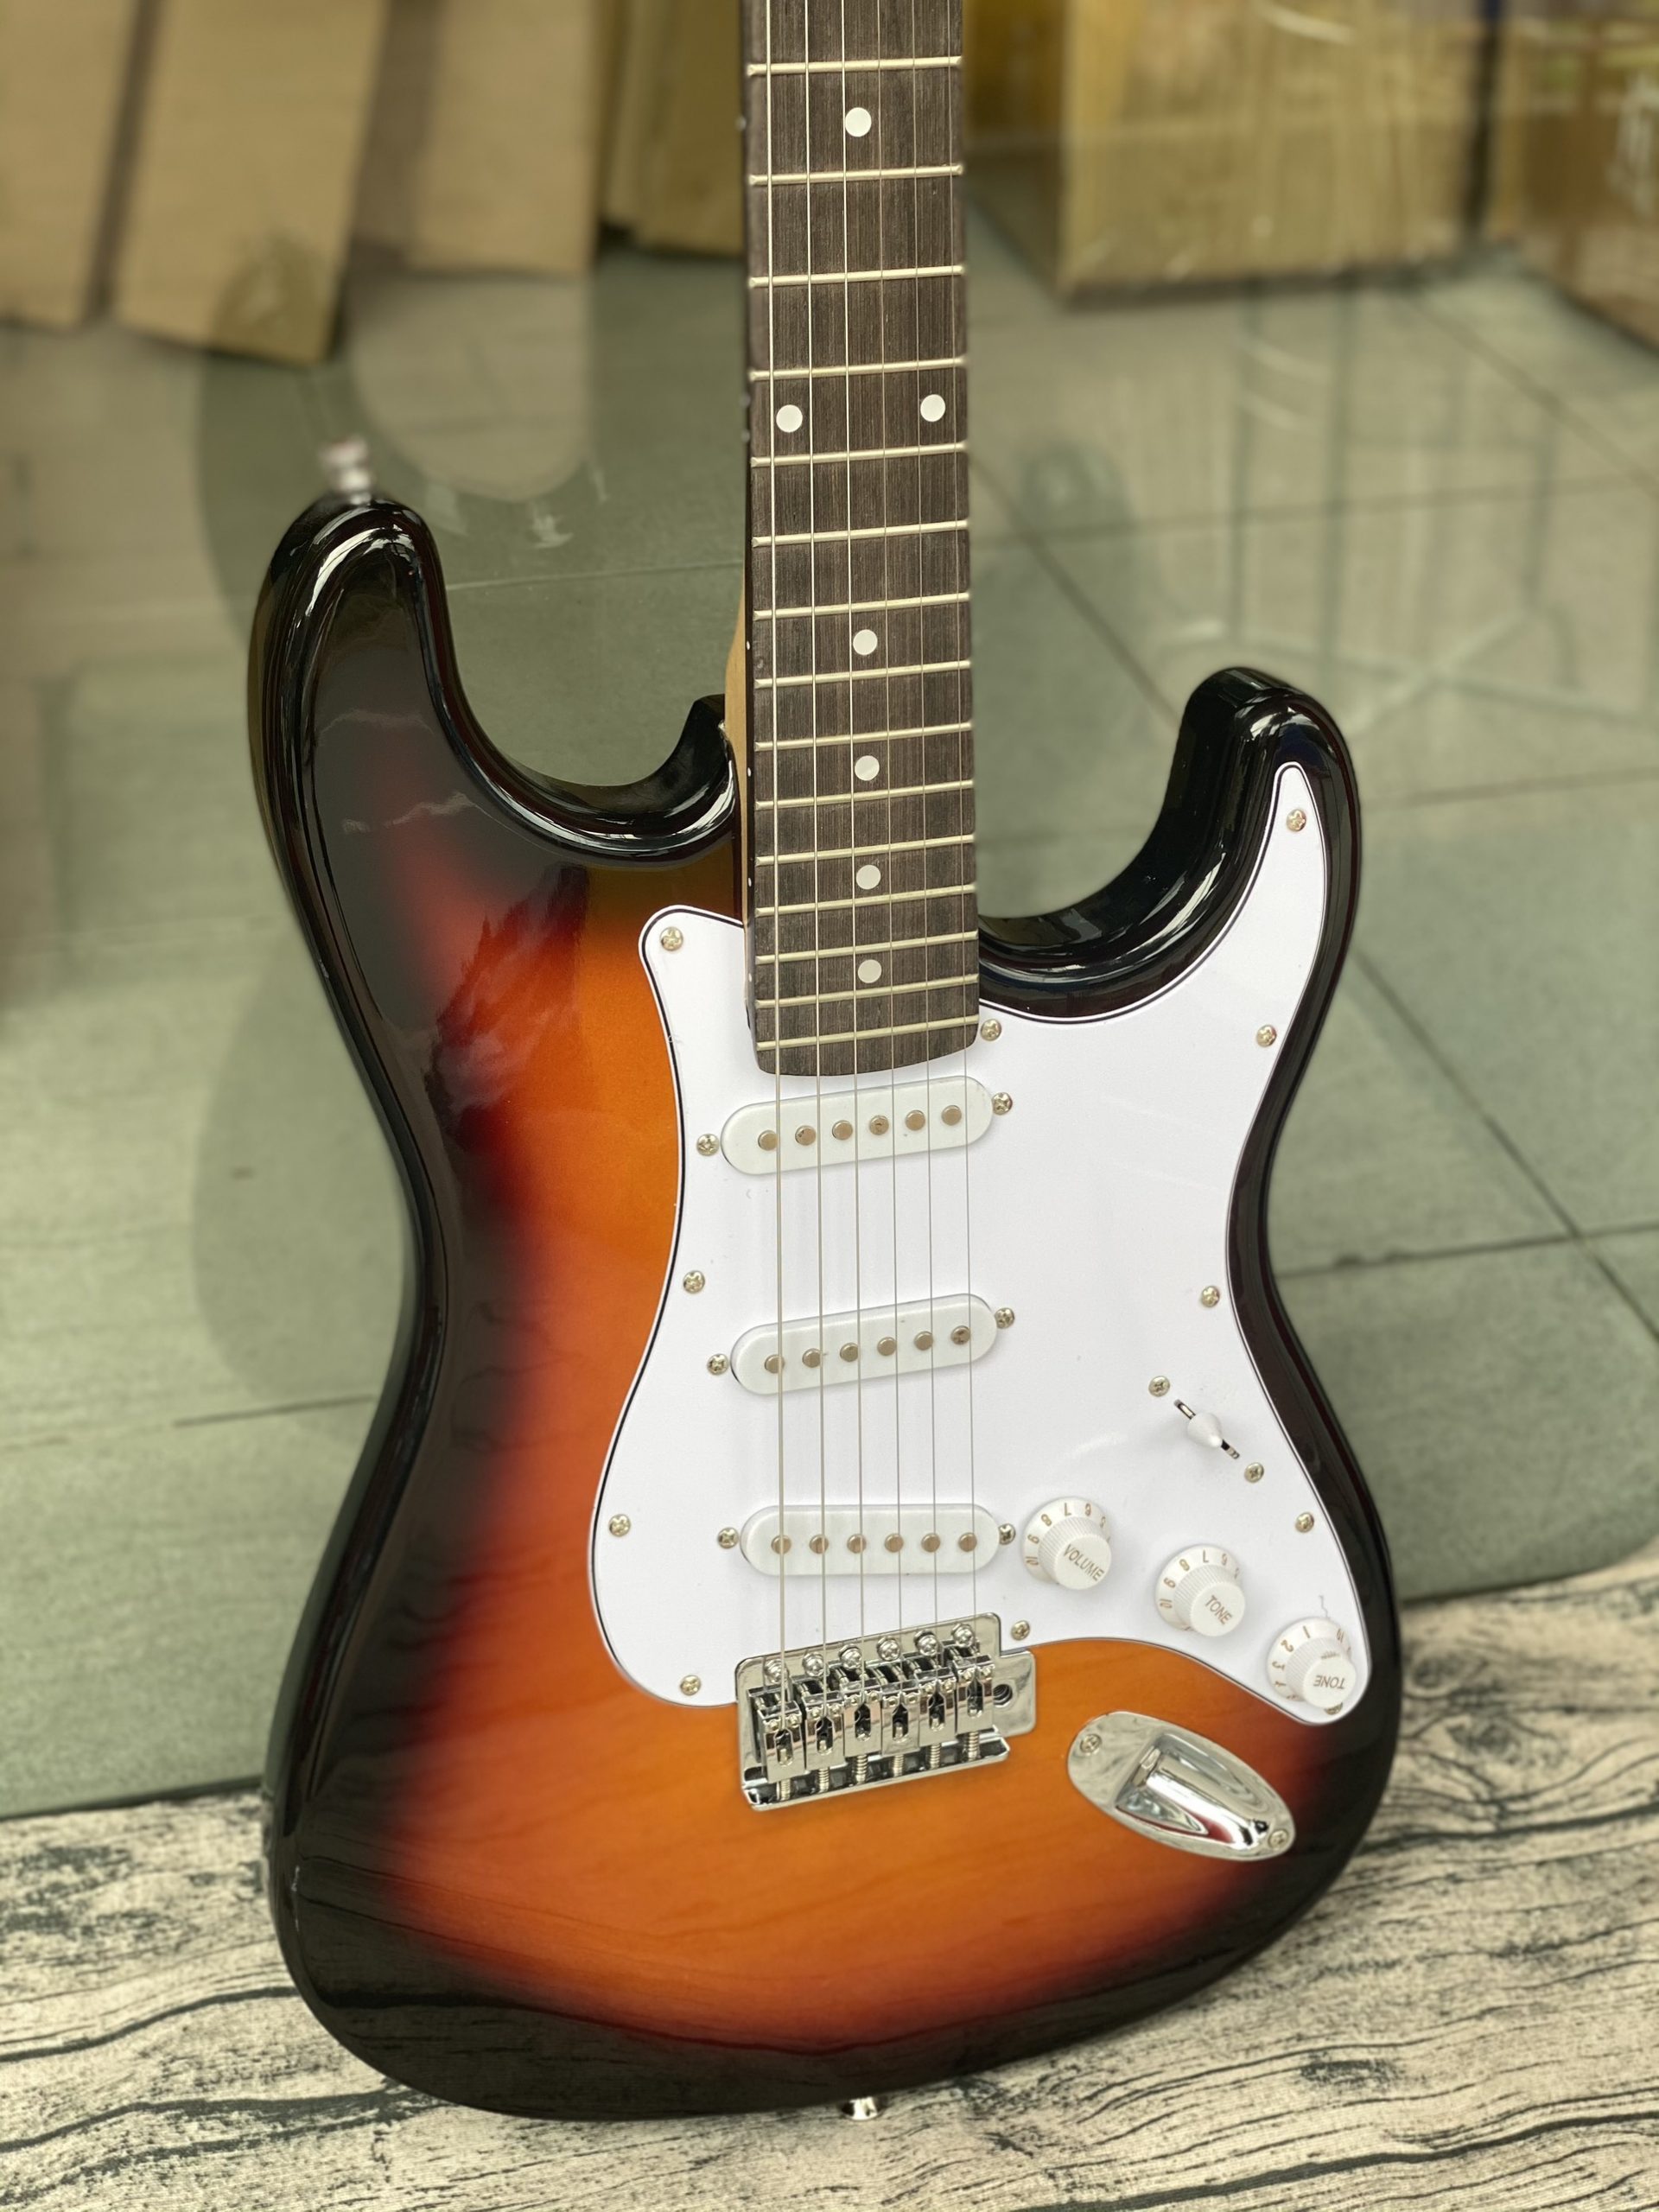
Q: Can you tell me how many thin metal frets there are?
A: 15